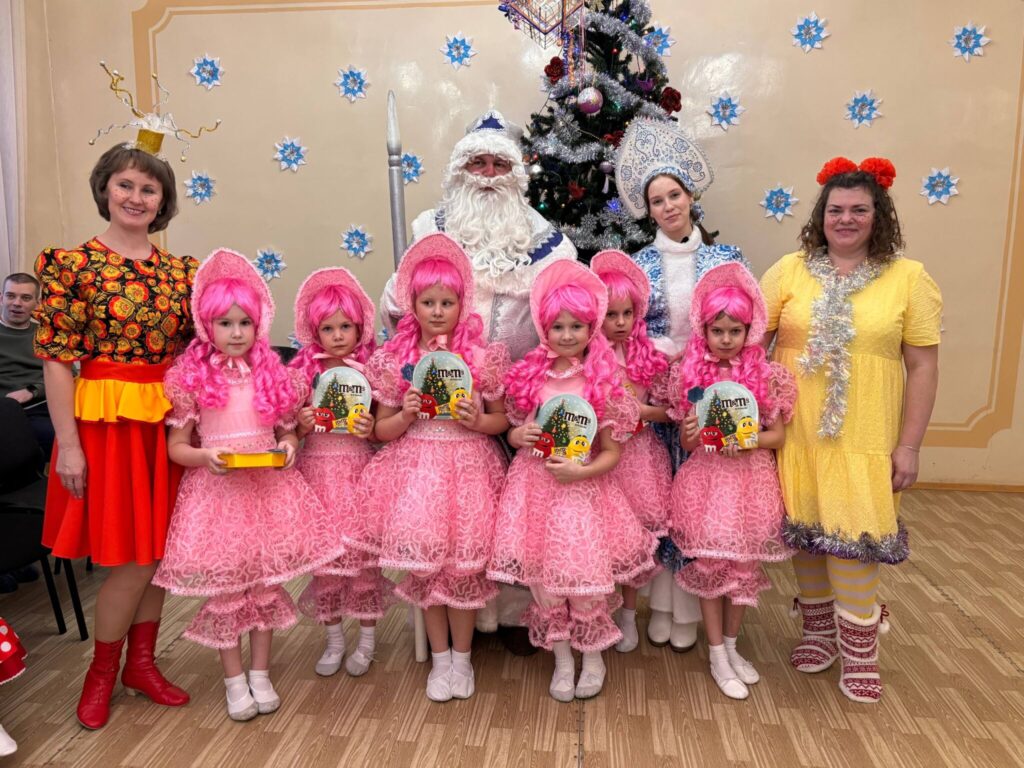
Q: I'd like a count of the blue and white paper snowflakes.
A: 15